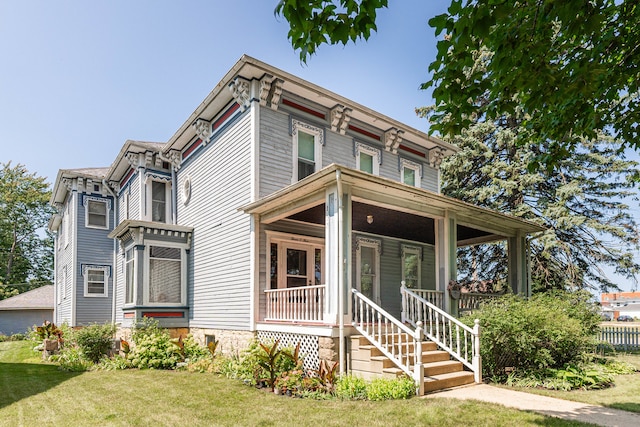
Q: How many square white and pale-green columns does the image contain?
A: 3